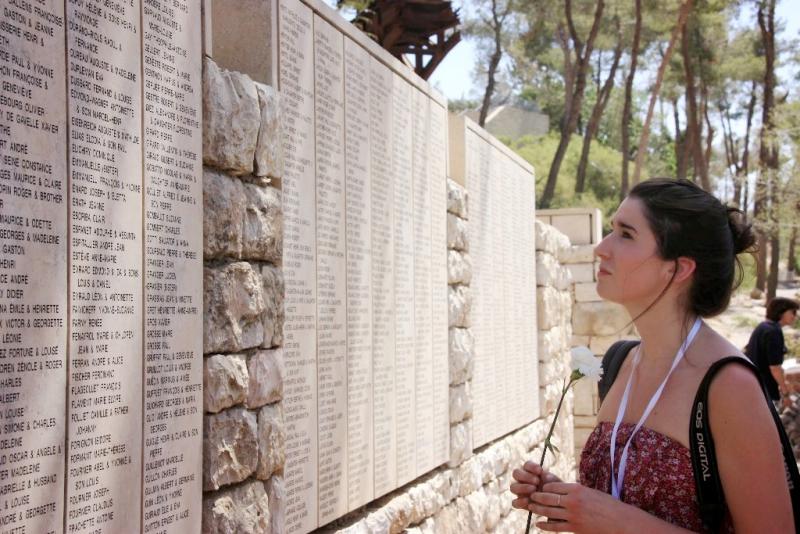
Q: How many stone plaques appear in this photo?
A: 3